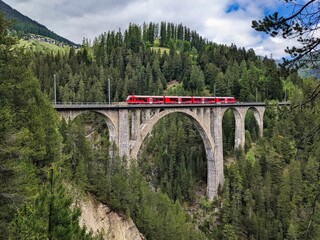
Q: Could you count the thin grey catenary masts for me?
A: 5